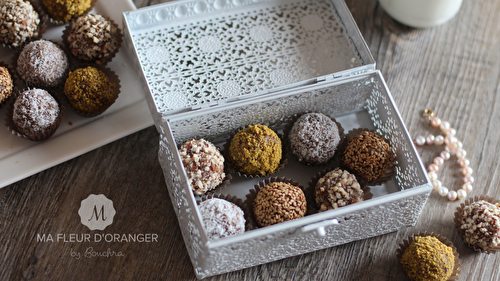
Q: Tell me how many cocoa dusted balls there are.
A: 0